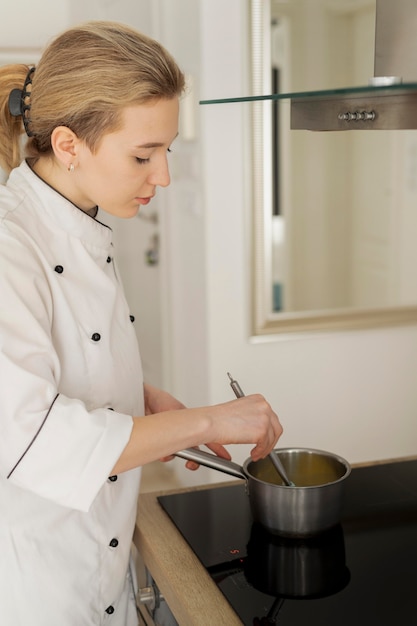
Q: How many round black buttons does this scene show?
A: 8